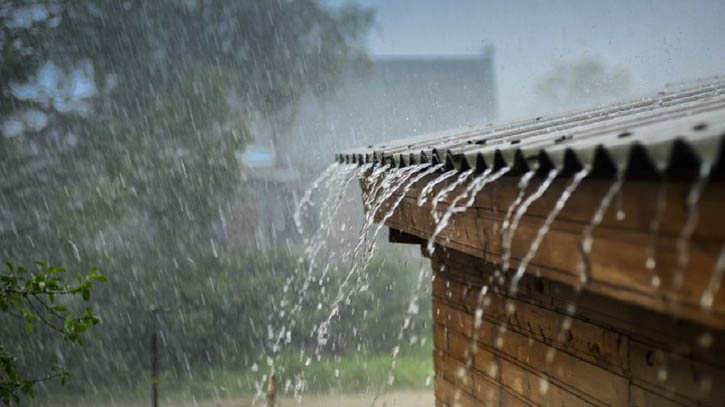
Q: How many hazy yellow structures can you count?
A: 0